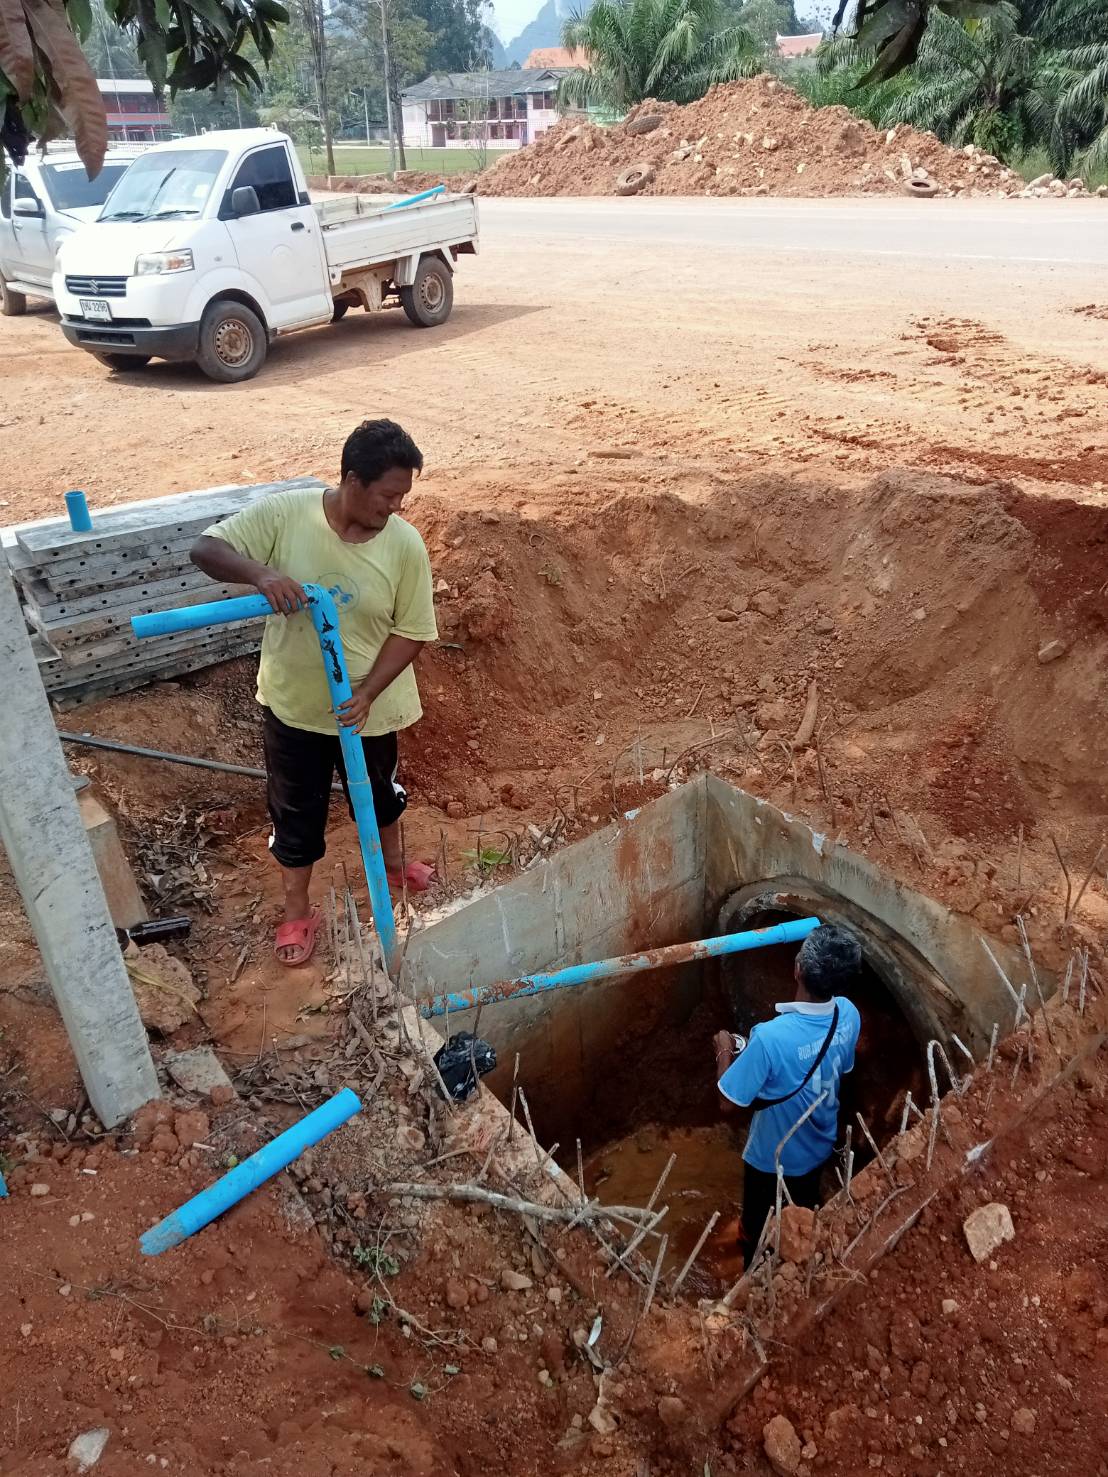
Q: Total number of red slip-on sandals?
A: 2